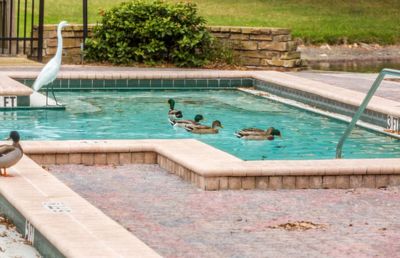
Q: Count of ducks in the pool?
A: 5